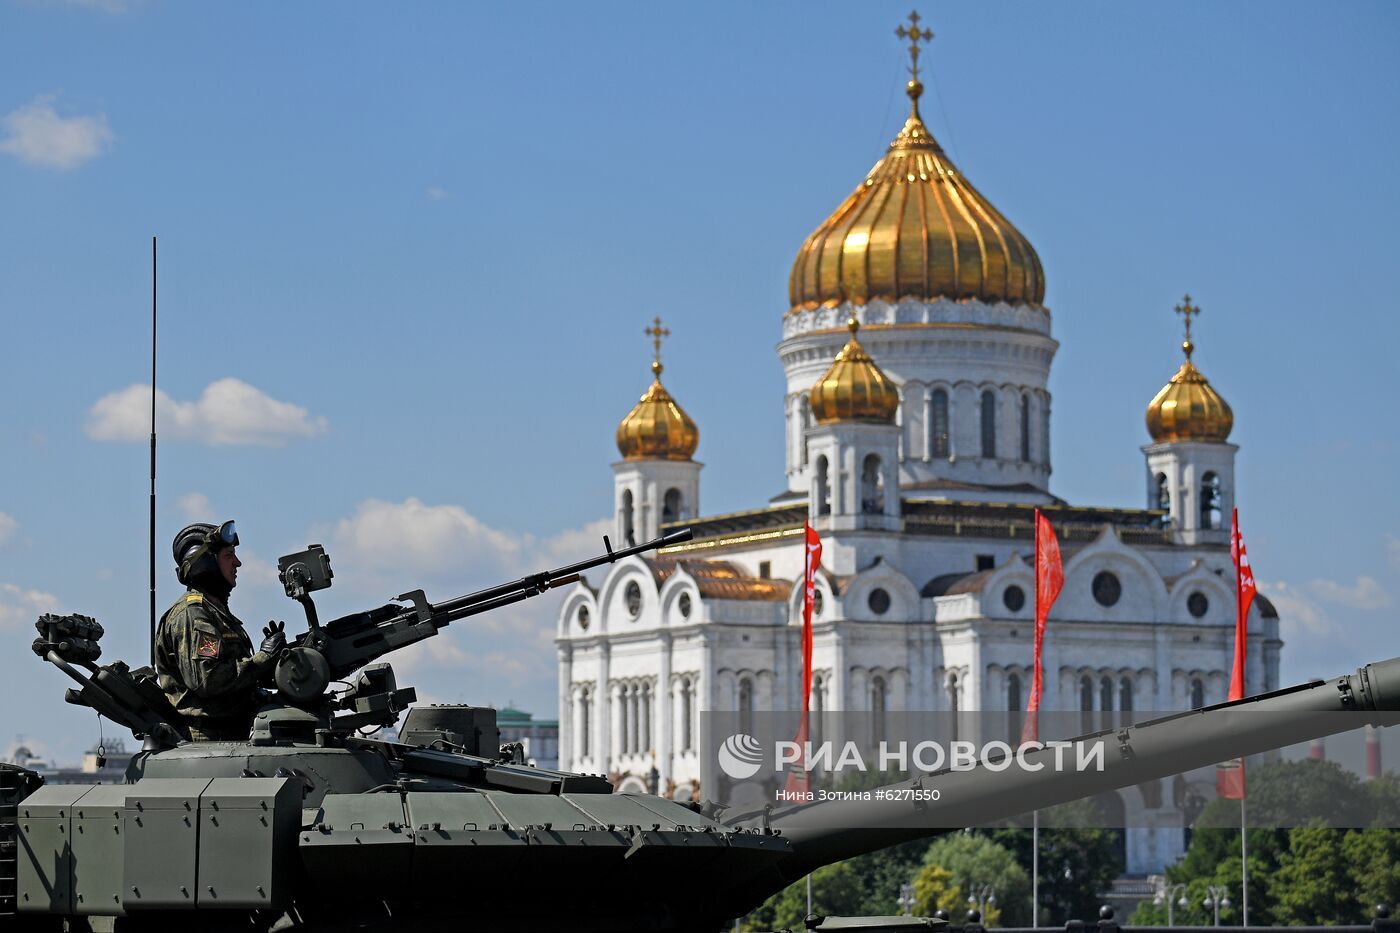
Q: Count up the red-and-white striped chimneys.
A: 2